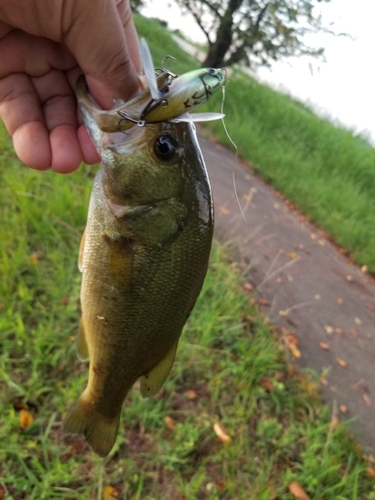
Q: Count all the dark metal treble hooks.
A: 2